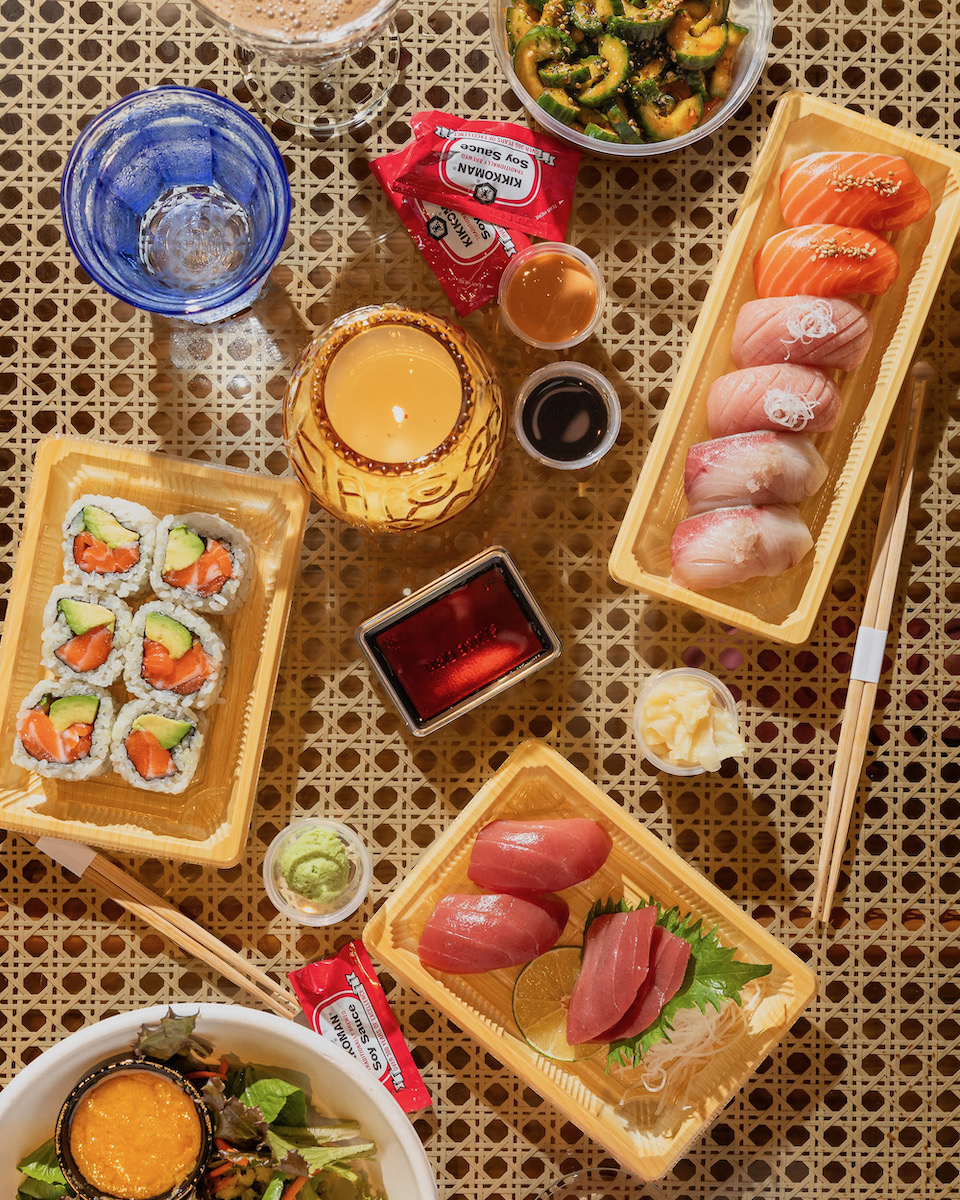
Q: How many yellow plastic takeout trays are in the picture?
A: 3